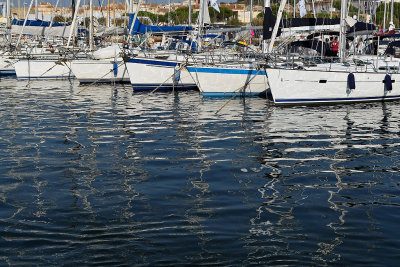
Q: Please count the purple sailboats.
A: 0